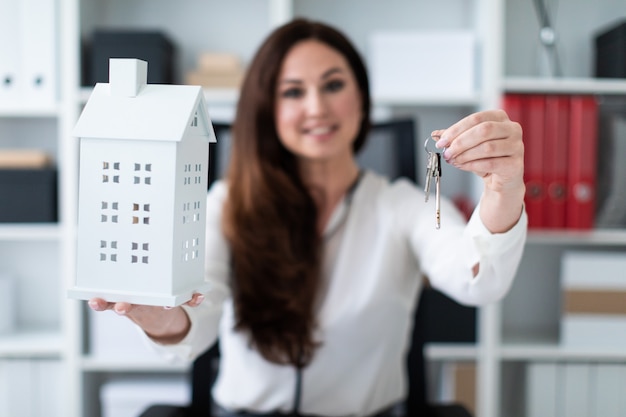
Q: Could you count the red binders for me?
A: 4